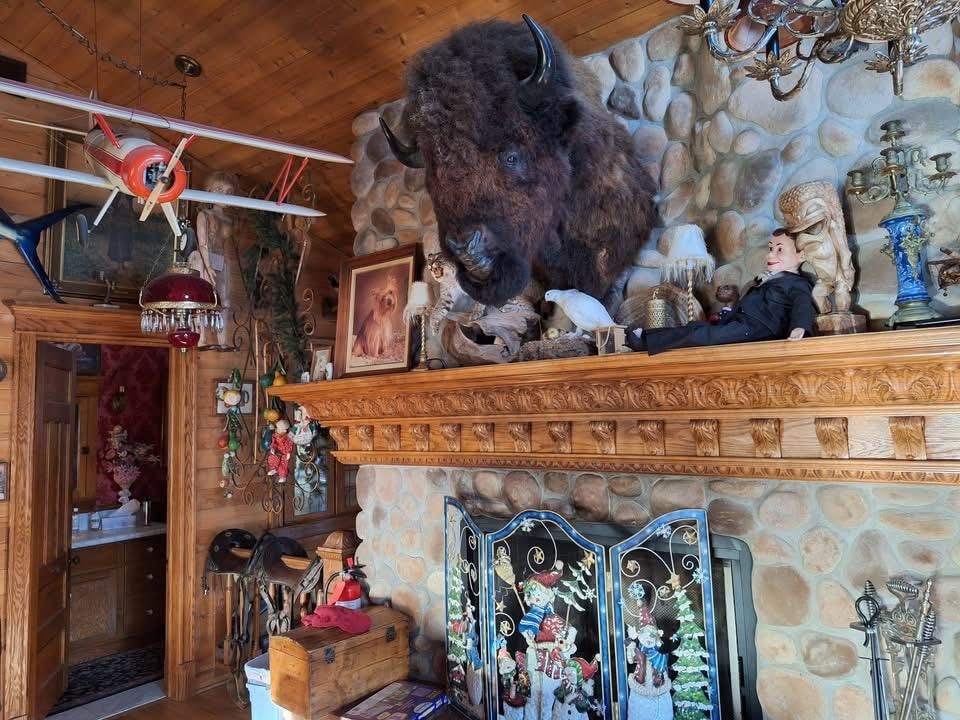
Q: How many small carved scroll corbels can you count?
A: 14